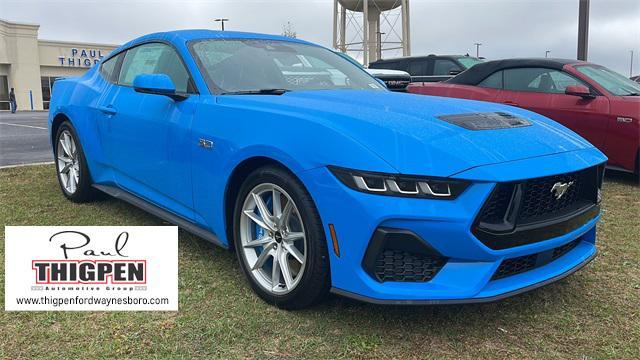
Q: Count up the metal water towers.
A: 1